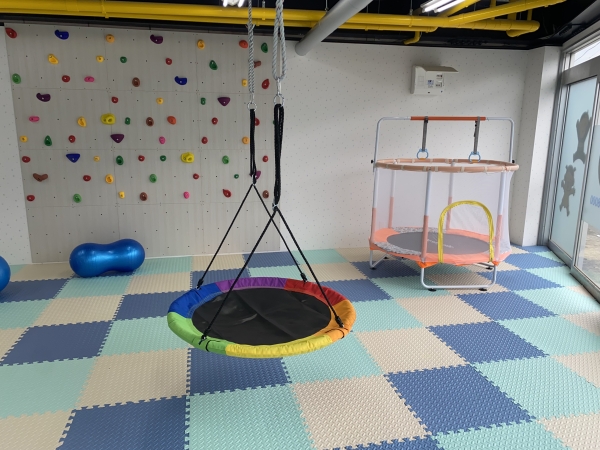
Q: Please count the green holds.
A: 14